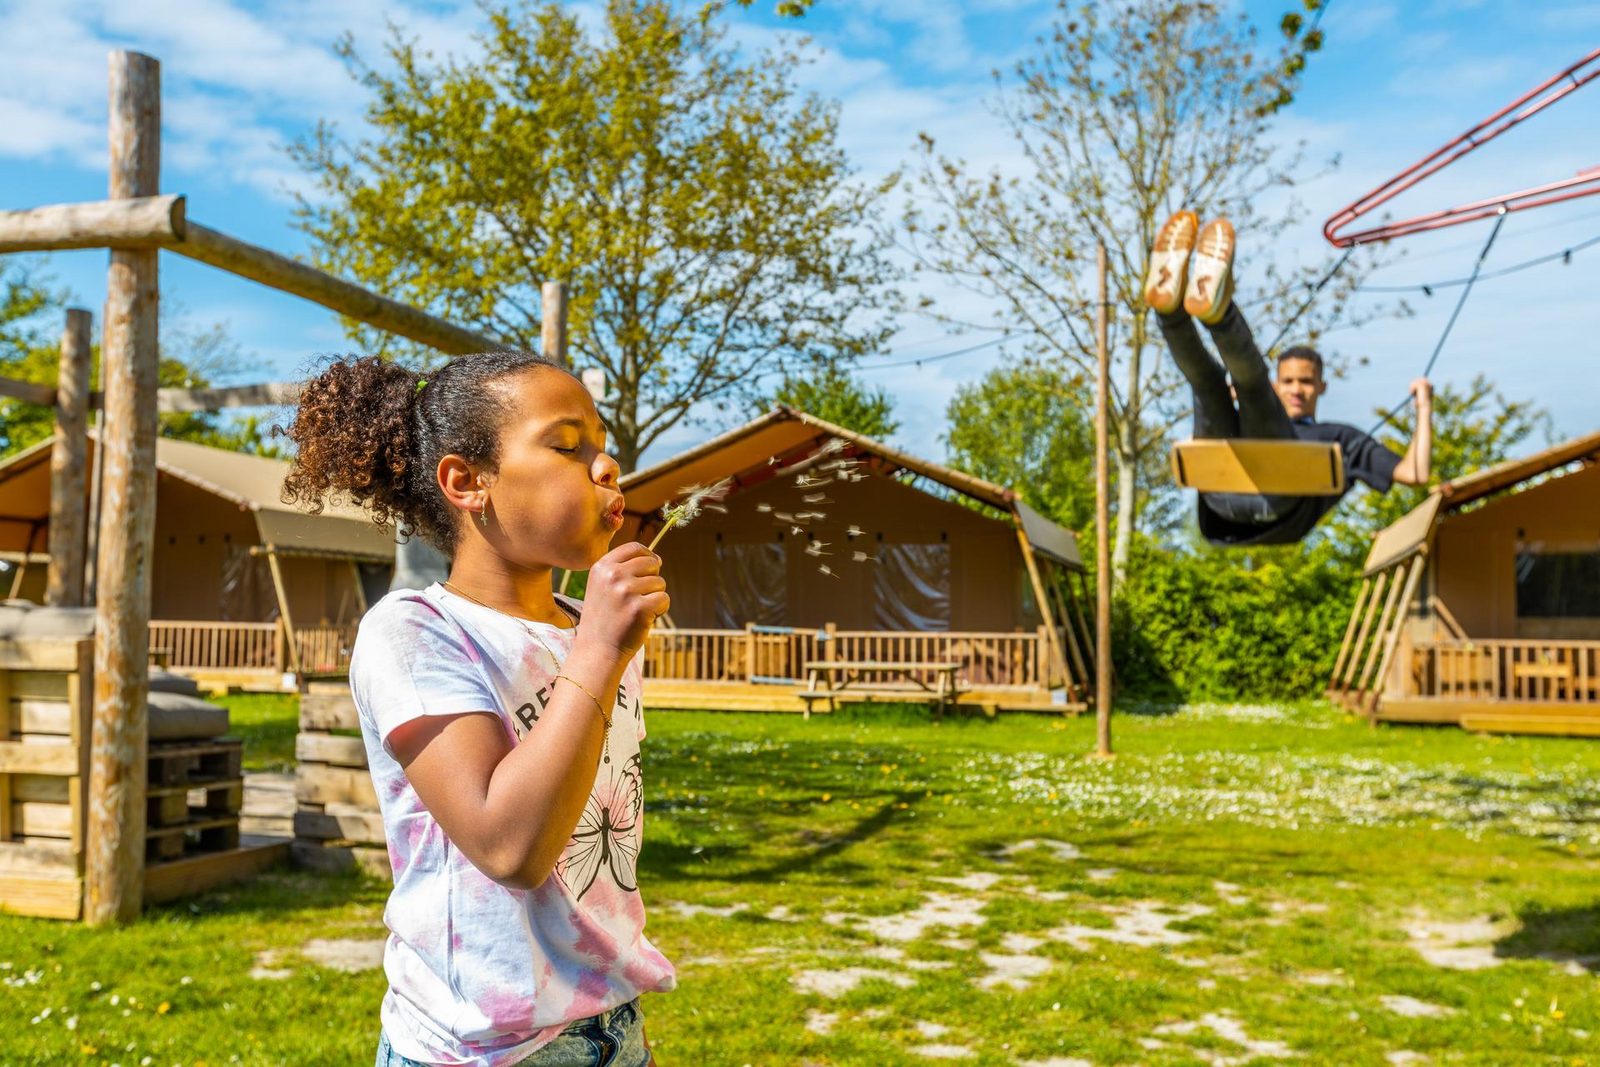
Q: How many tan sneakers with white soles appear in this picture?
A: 2